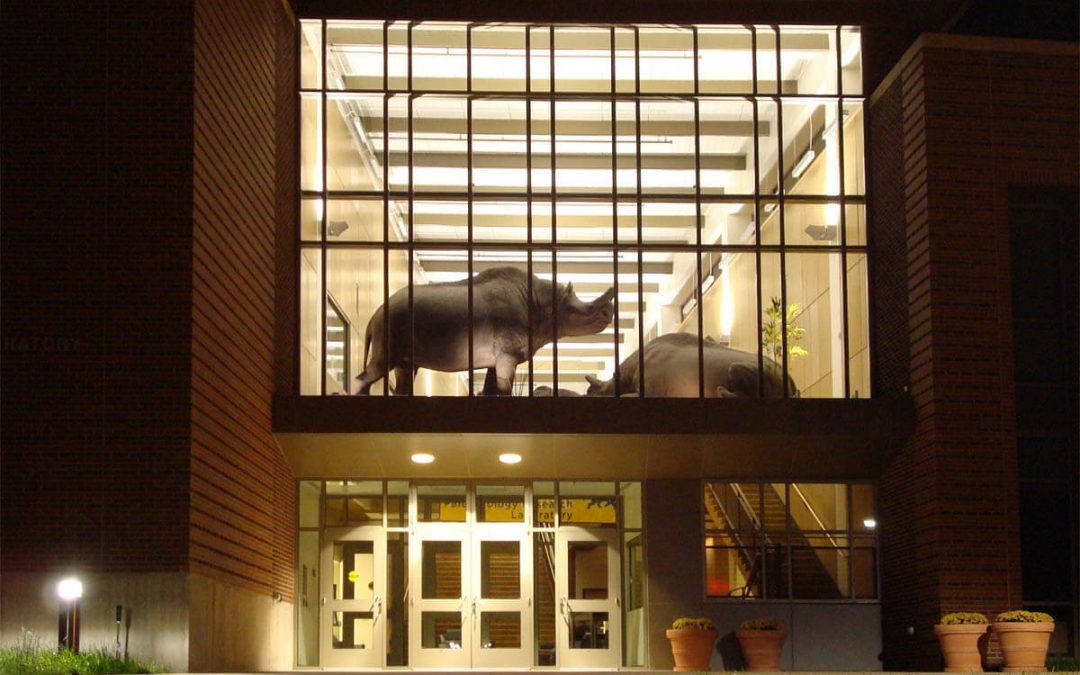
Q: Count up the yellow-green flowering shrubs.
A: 4